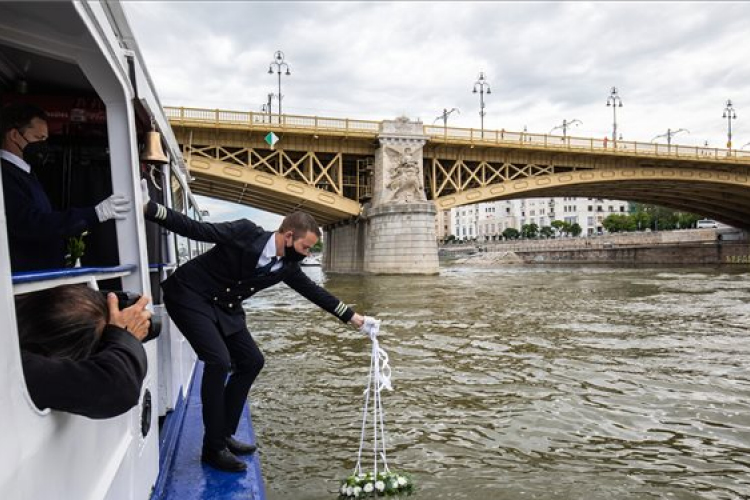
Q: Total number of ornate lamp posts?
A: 4